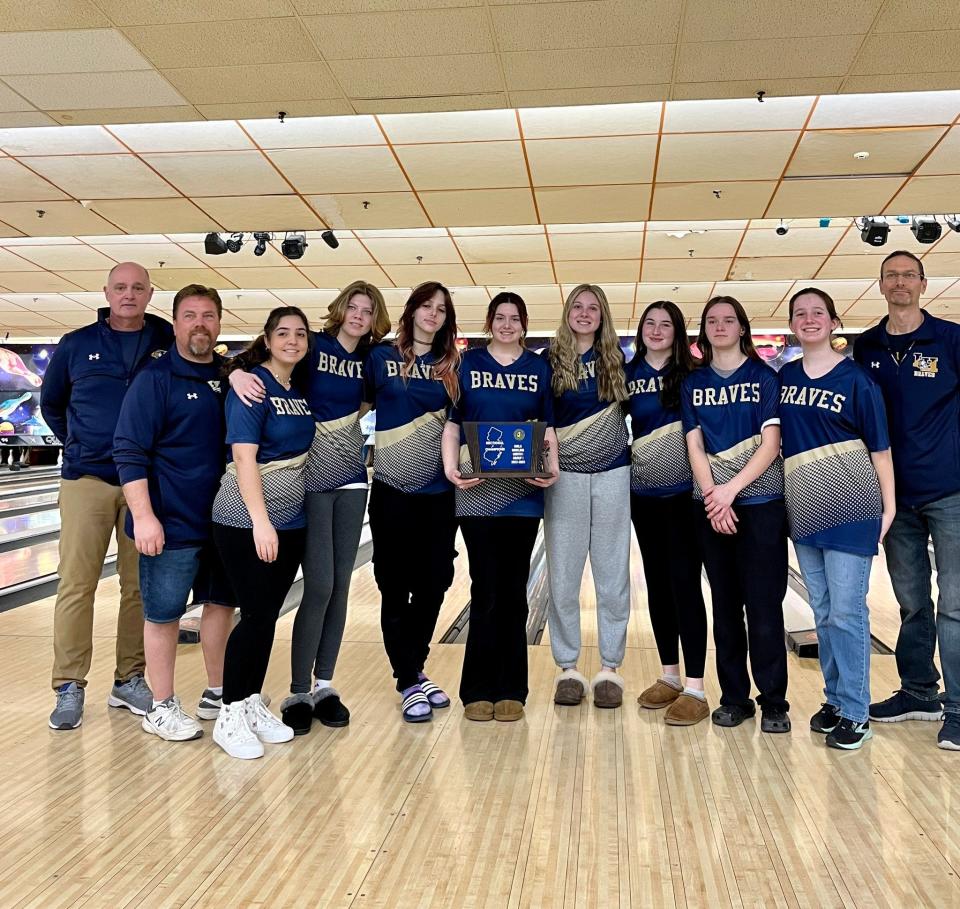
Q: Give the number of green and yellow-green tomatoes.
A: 0